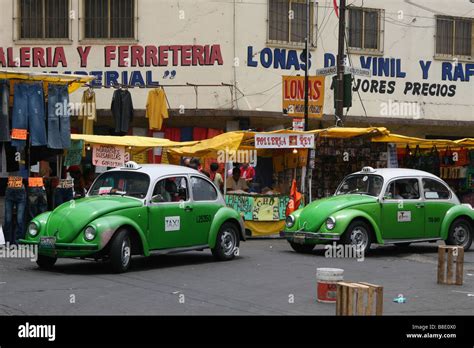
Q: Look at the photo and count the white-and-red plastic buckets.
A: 1